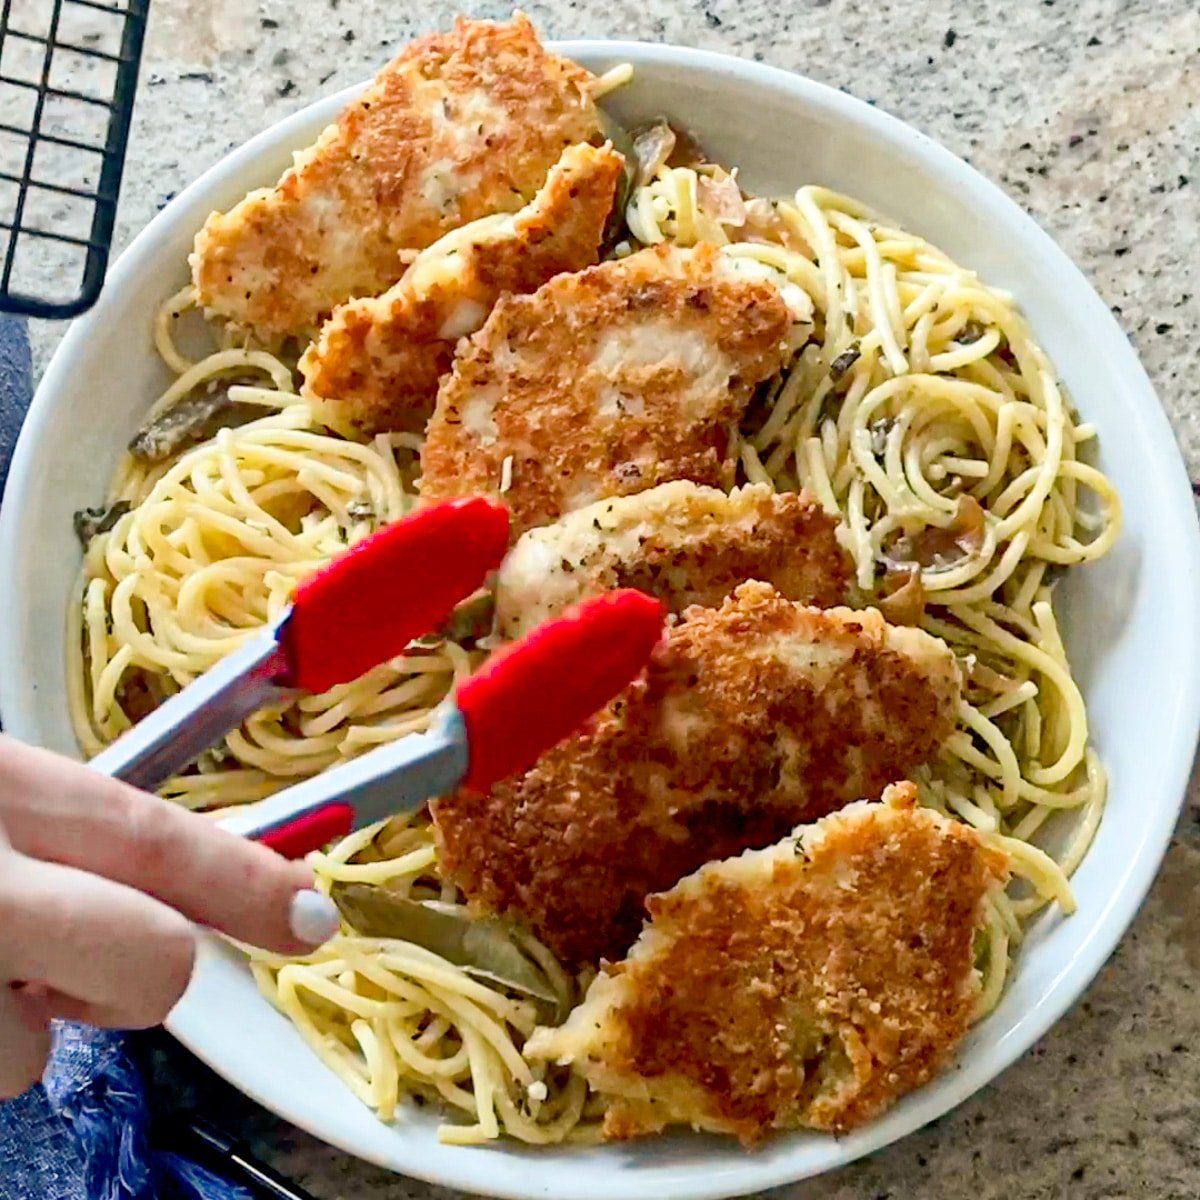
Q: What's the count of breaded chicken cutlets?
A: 6